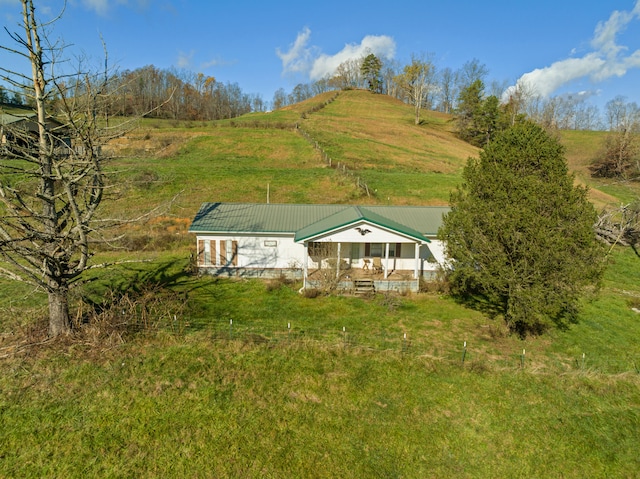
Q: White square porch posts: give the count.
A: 4